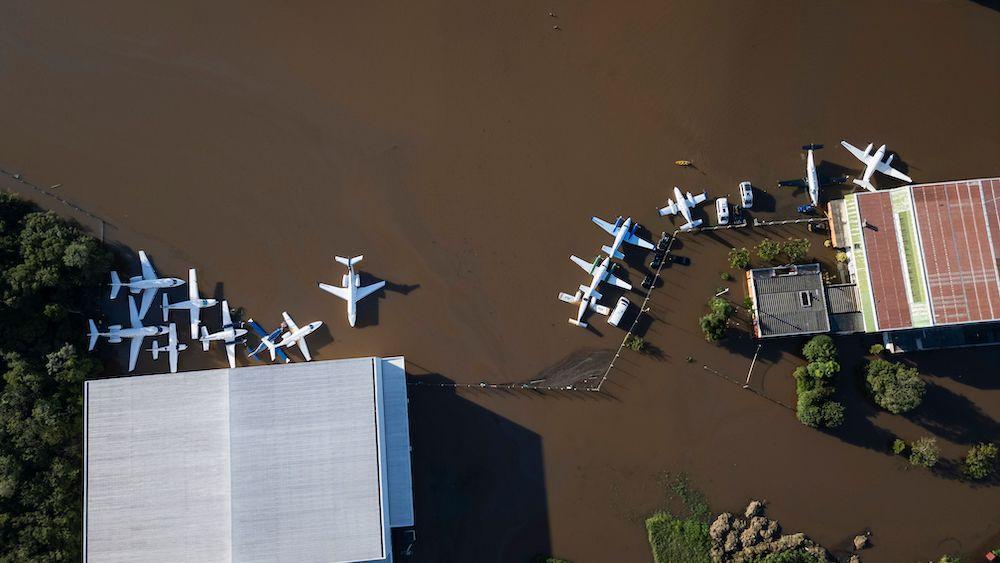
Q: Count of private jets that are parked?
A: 14